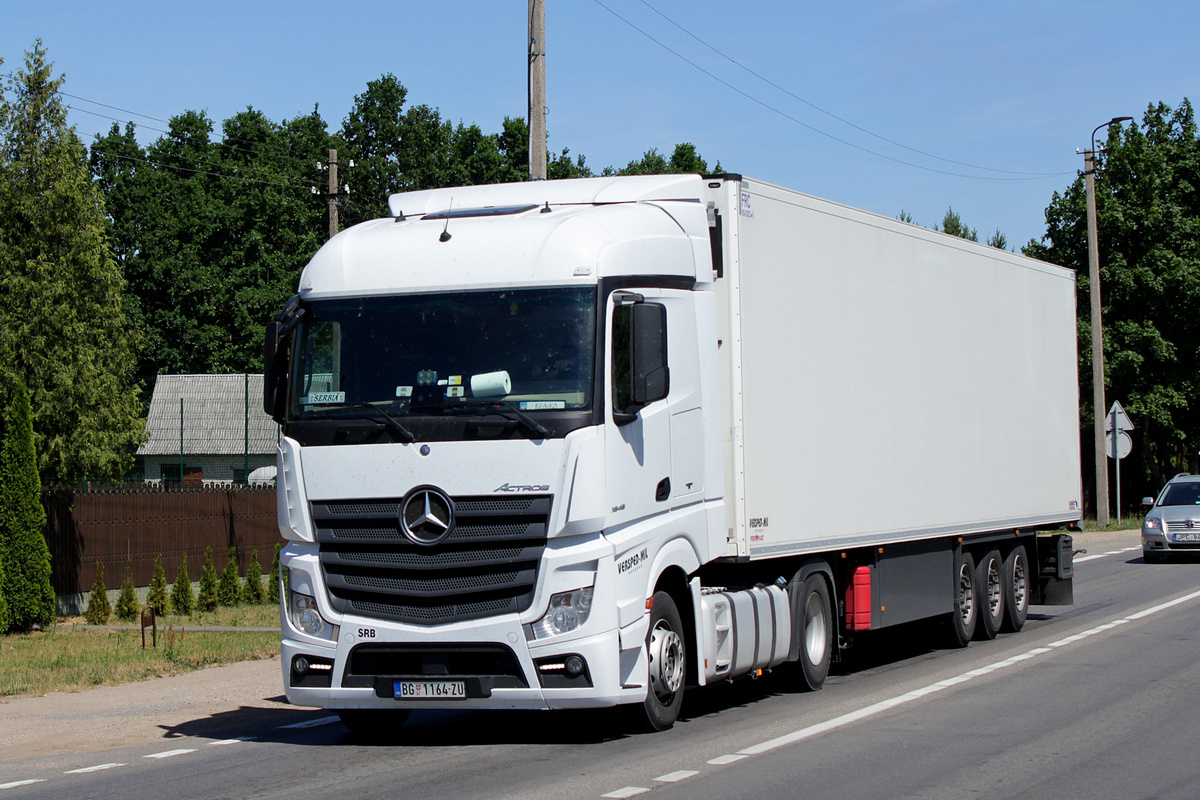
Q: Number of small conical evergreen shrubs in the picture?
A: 8